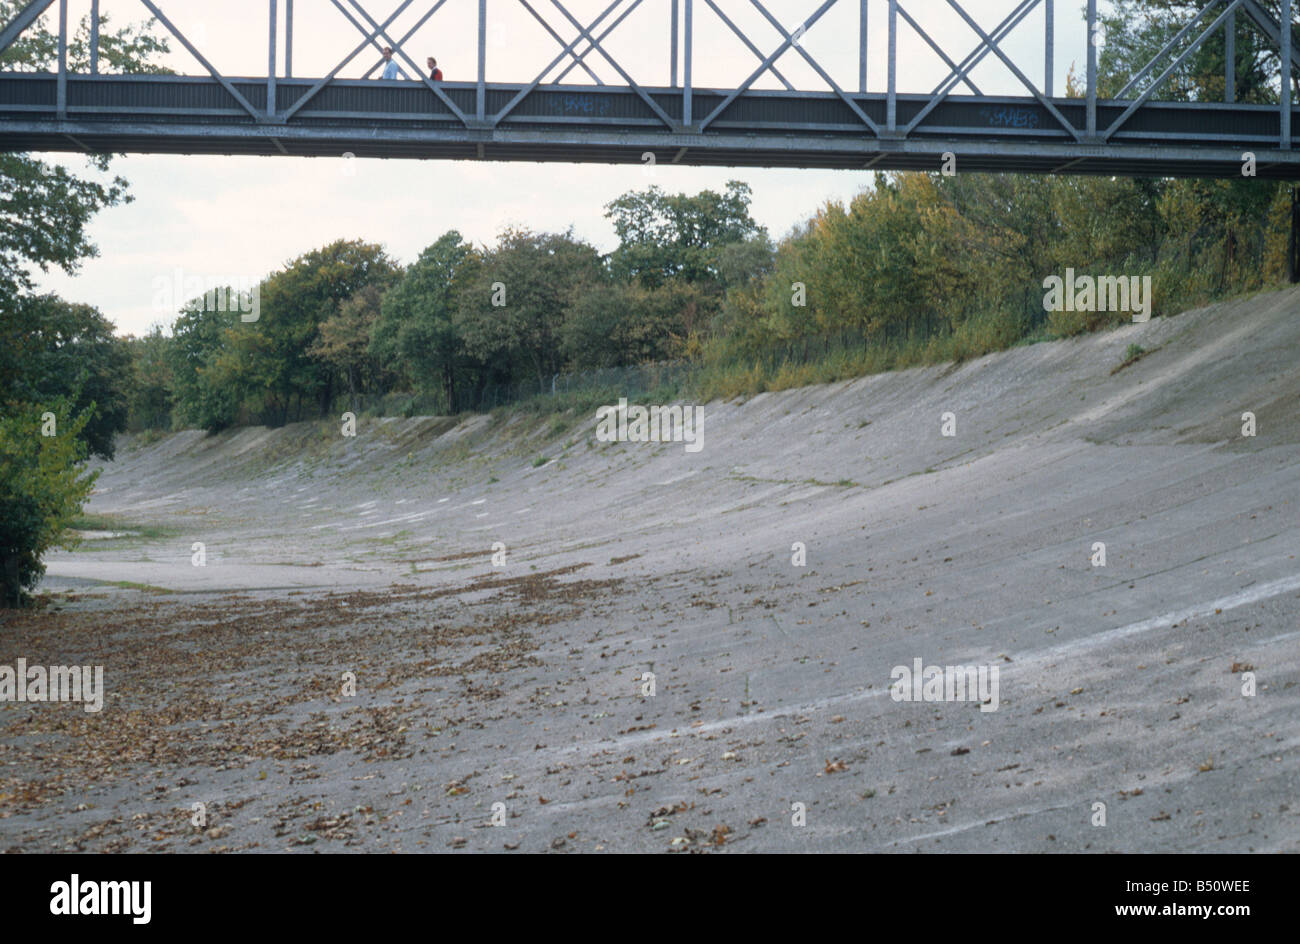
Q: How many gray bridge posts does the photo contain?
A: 13